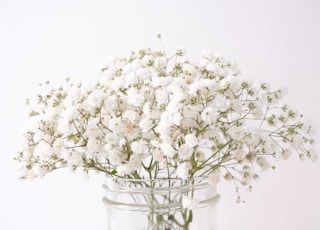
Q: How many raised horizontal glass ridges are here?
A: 2